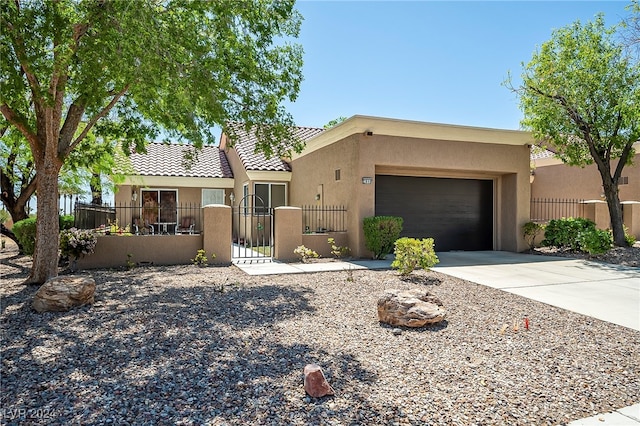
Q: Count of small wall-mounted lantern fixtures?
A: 2